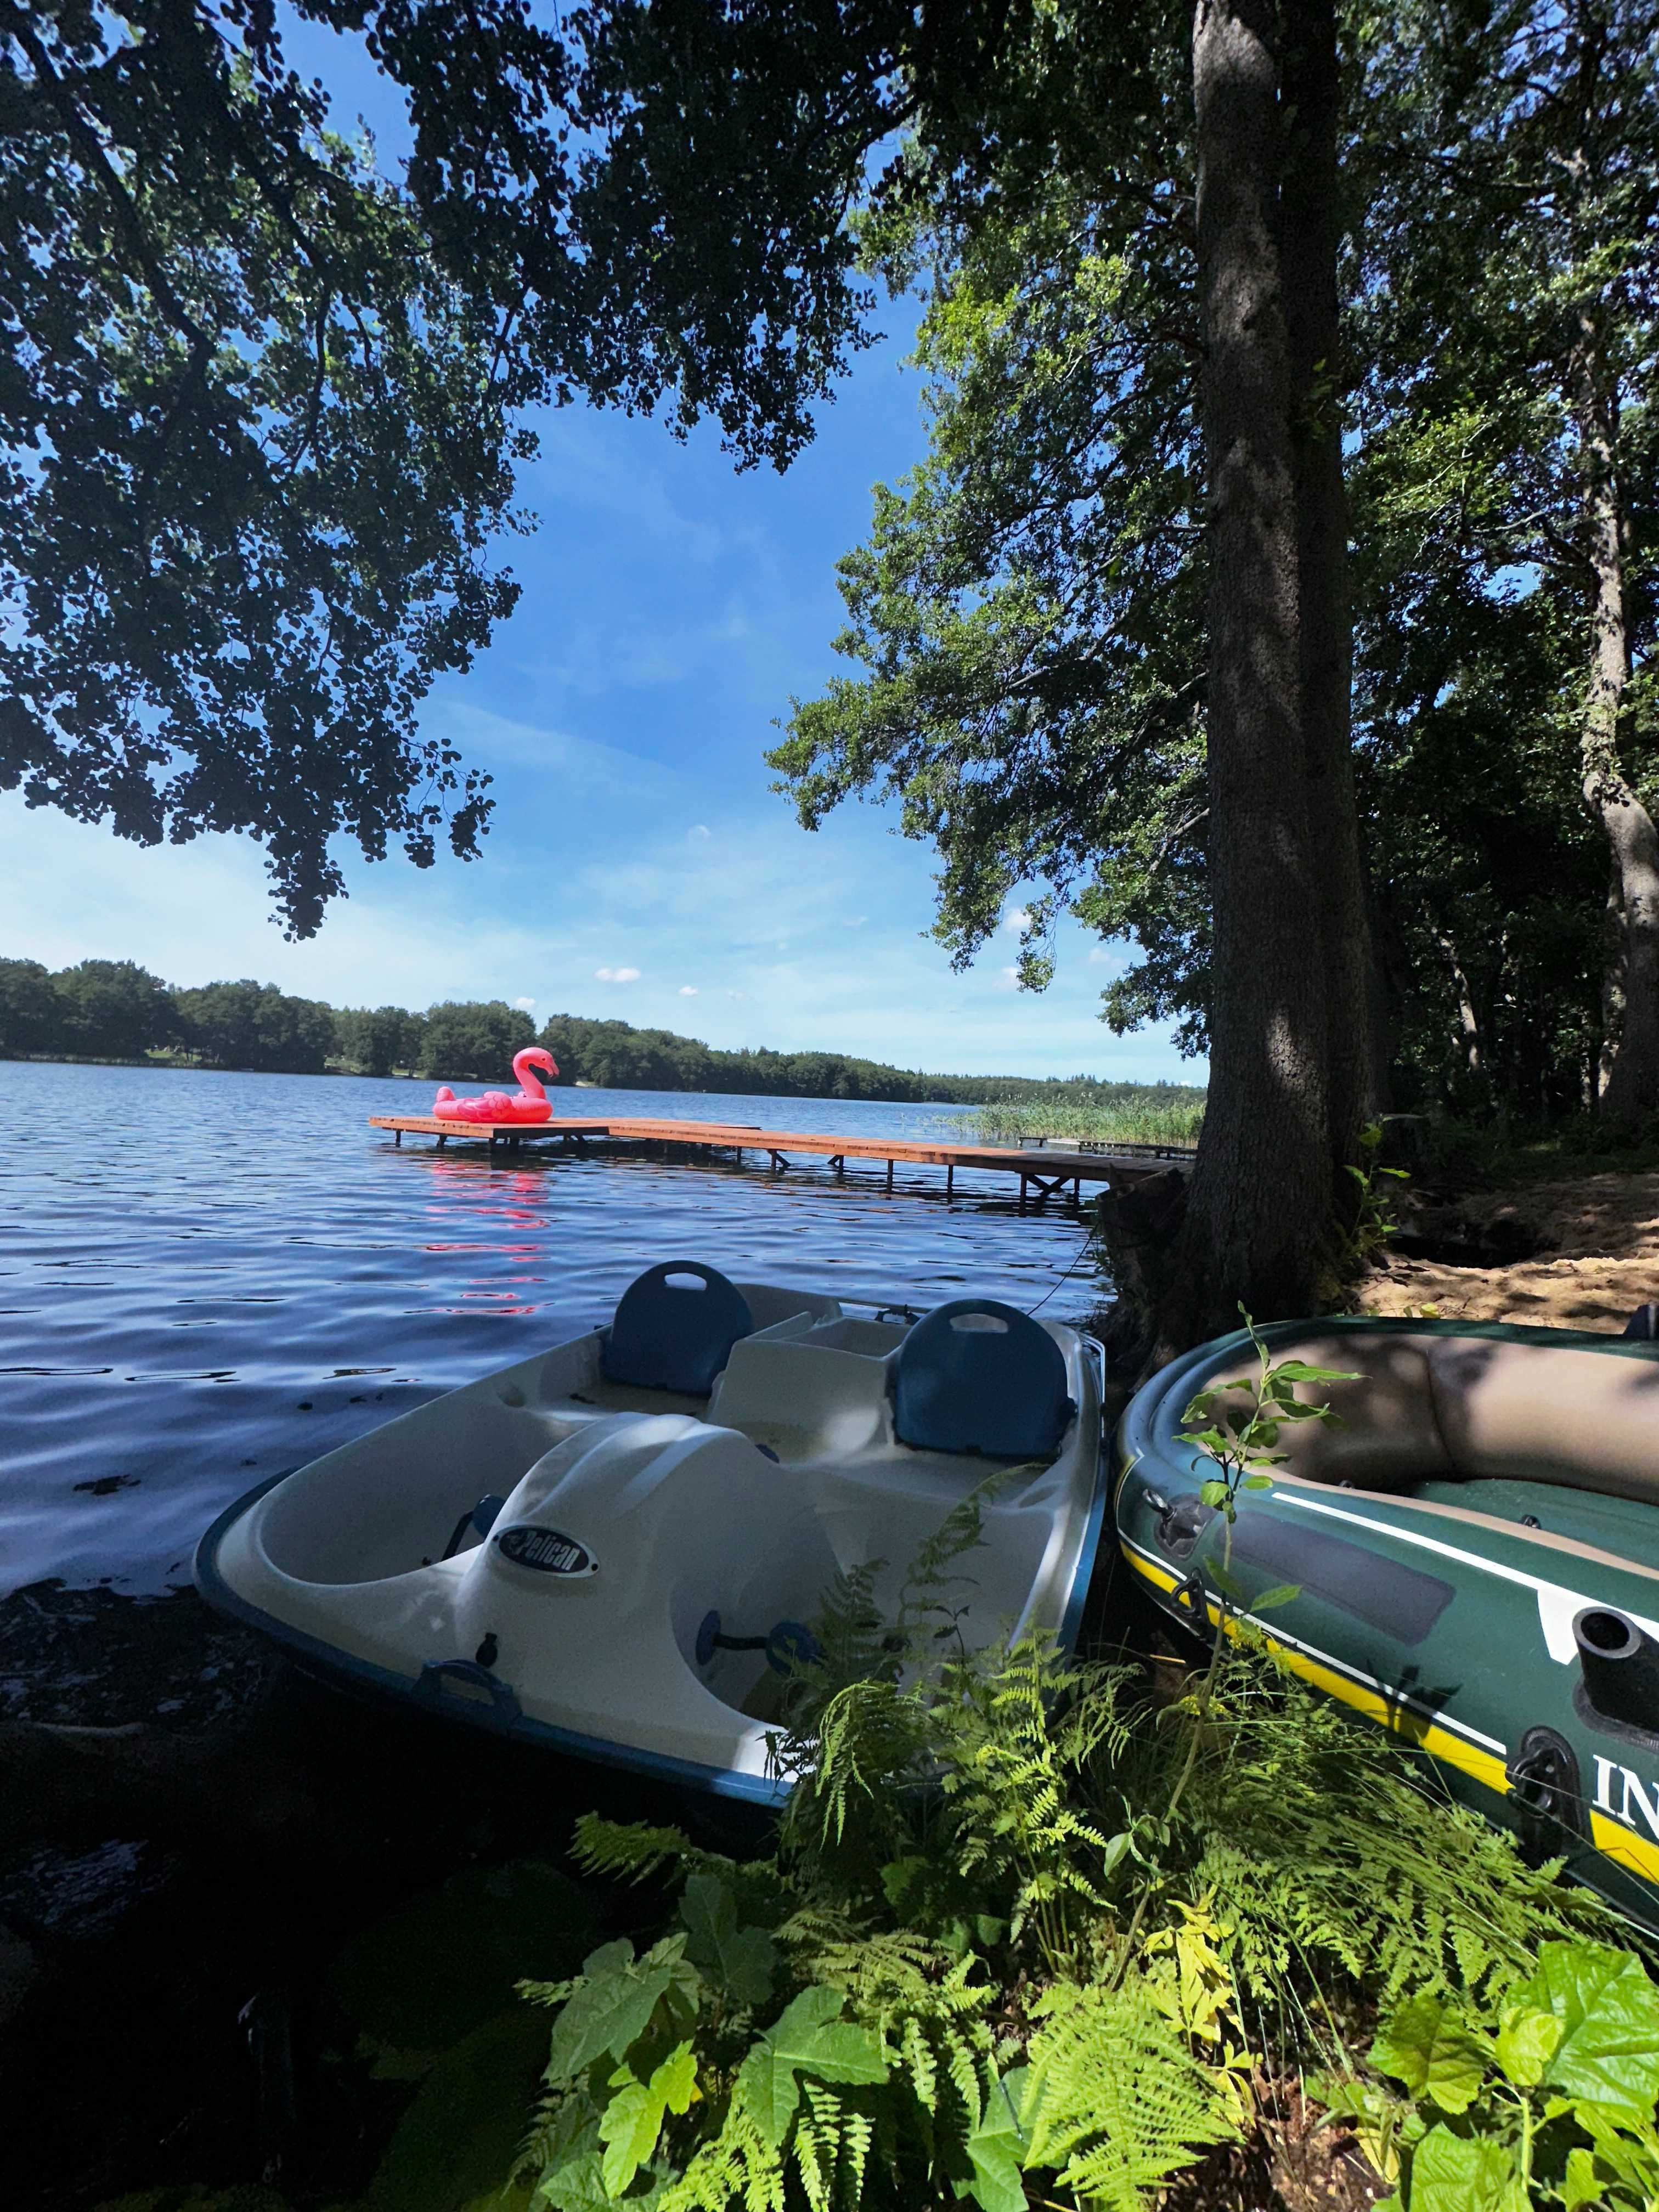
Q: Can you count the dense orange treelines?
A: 0